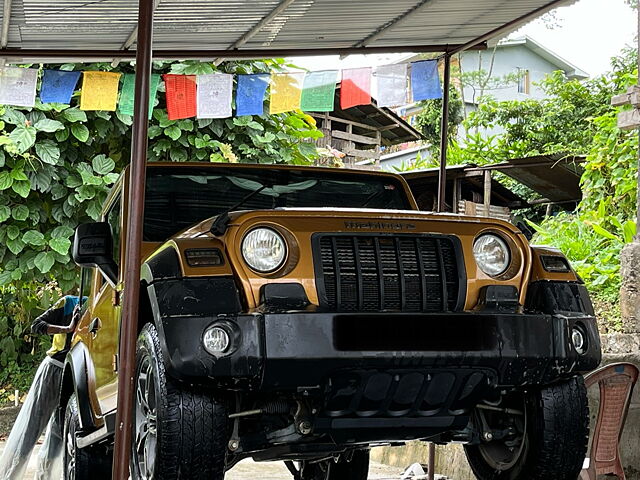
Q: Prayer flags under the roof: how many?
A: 12